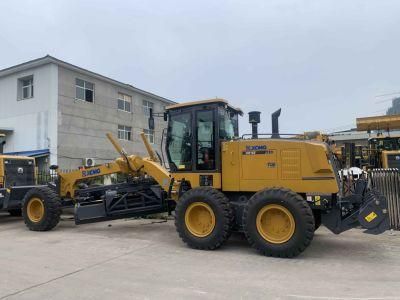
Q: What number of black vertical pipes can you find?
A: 2